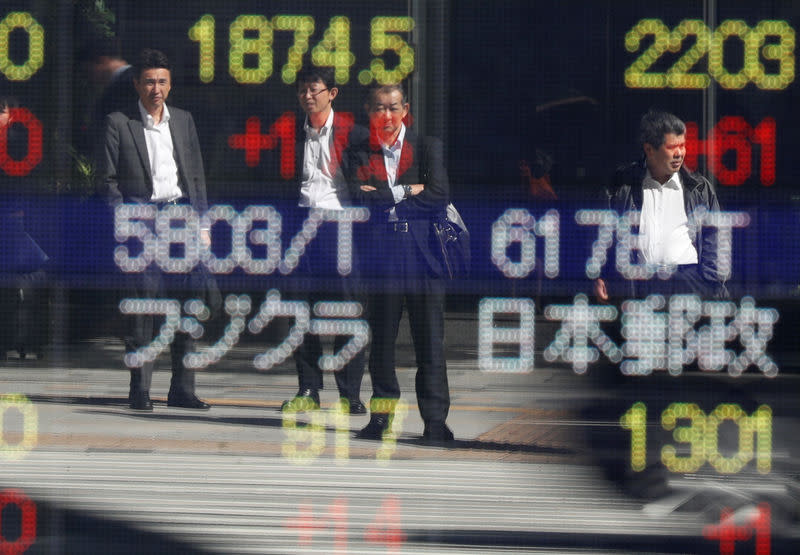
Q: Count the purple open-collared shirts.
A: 0